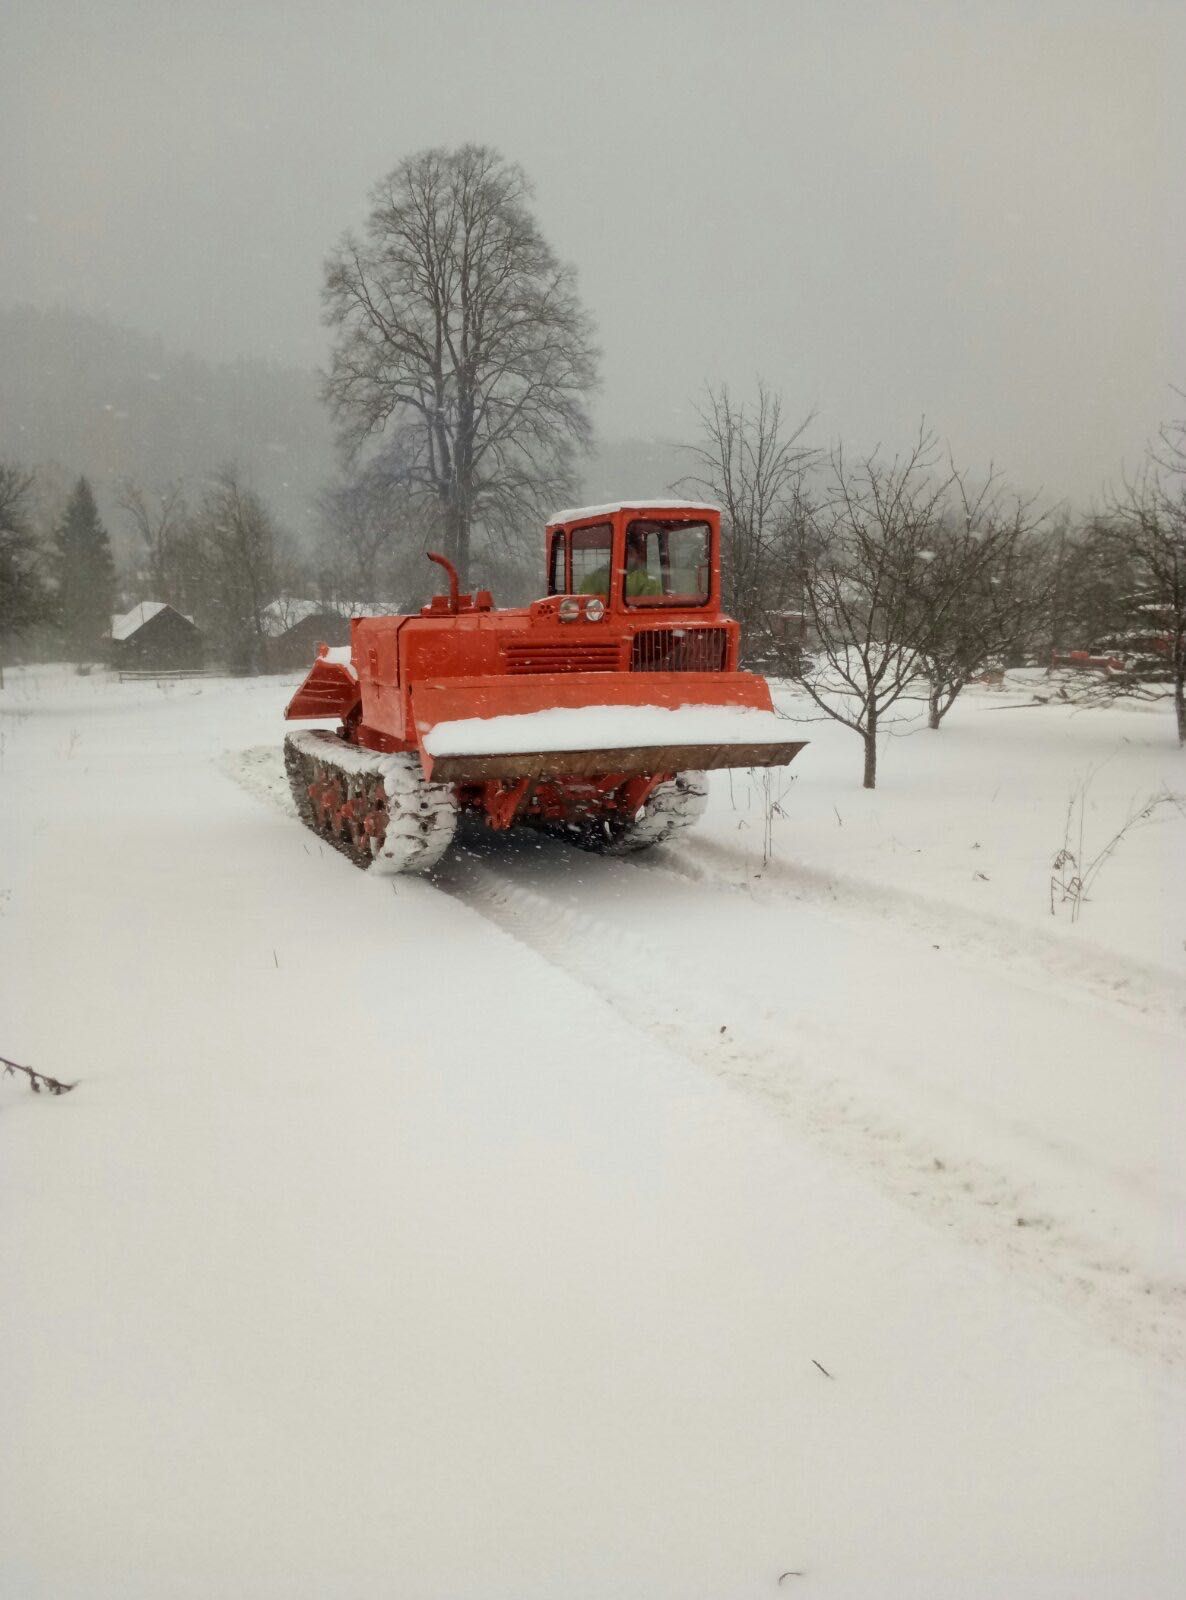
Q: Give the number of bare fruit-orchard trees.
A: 3